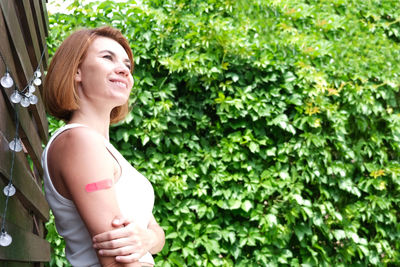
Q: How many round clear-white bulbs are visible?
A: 11